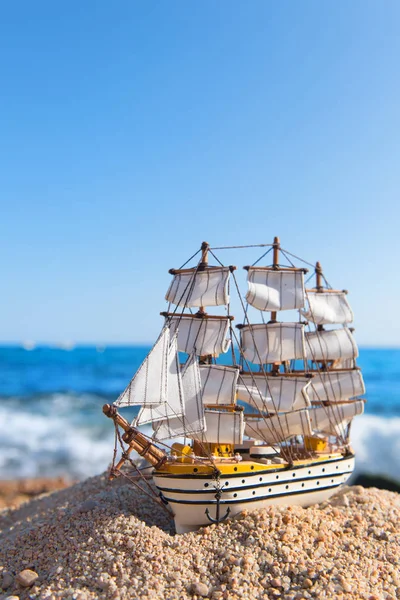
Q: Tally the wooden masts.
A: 3